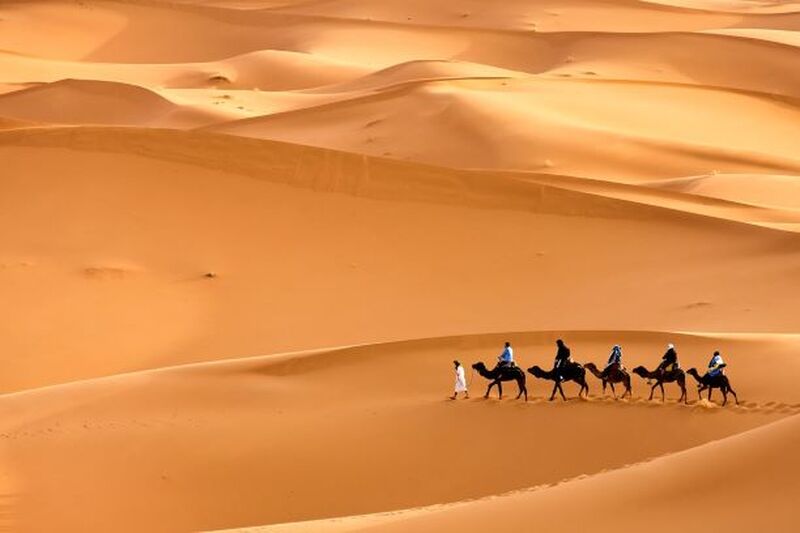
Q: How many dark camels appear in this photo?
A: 5